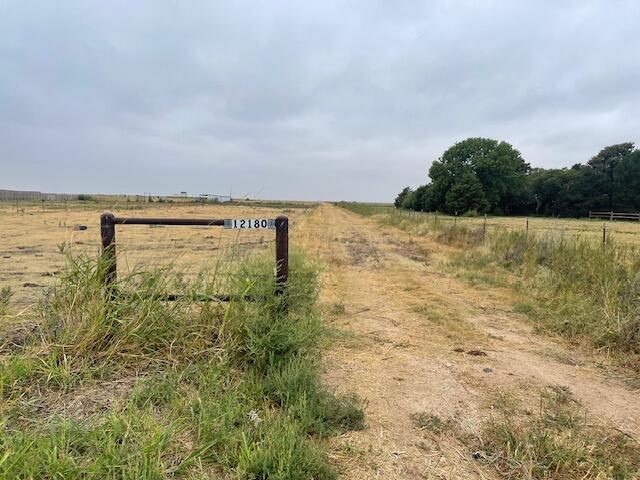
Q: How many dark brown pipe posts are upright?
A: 2